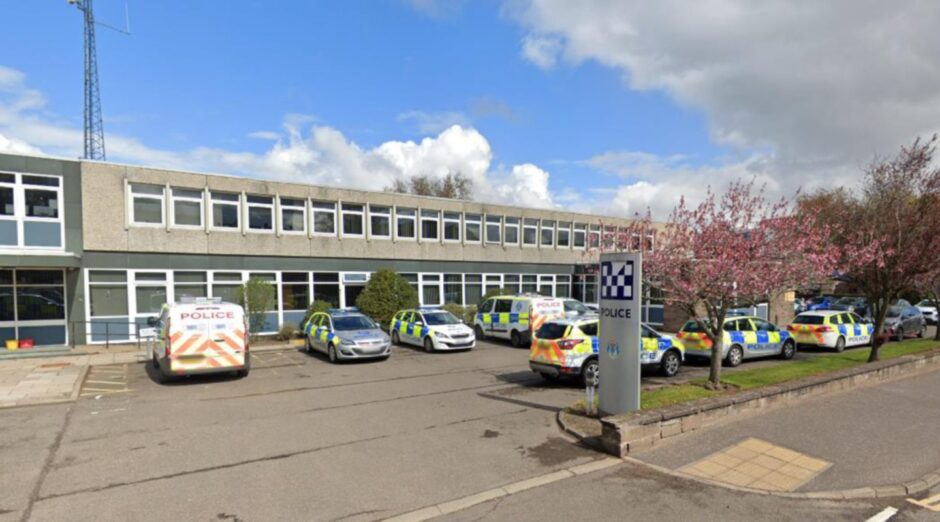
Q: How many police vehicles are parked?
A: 7